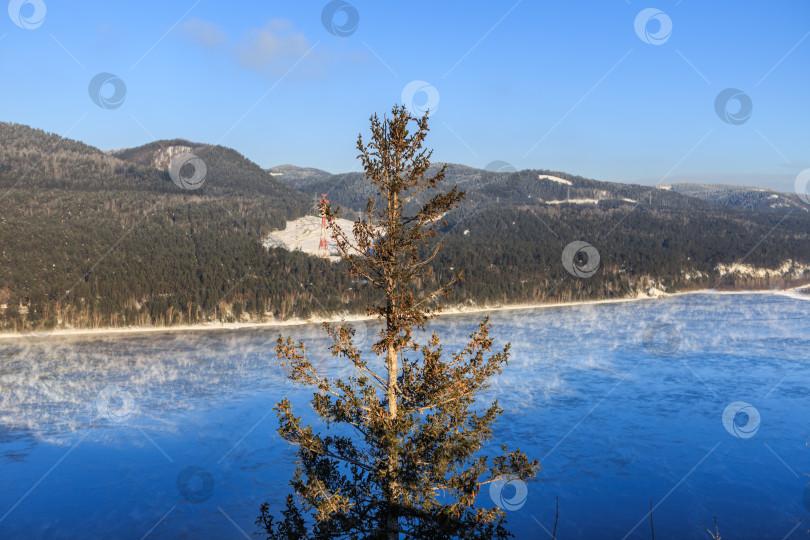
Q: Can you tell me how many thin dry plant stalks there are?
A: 3